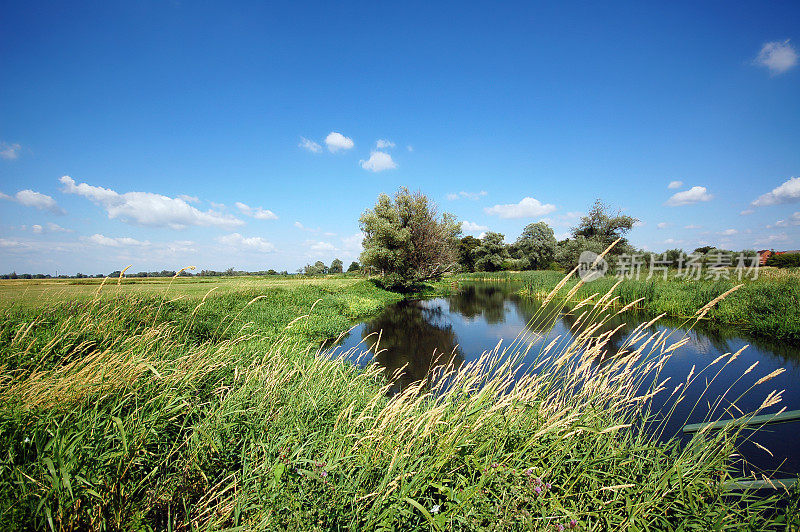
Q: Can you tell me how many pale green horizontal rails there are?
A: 2